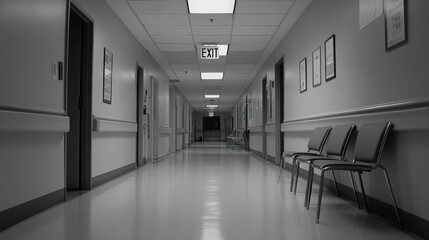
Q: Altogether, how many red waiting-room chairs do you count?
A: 0